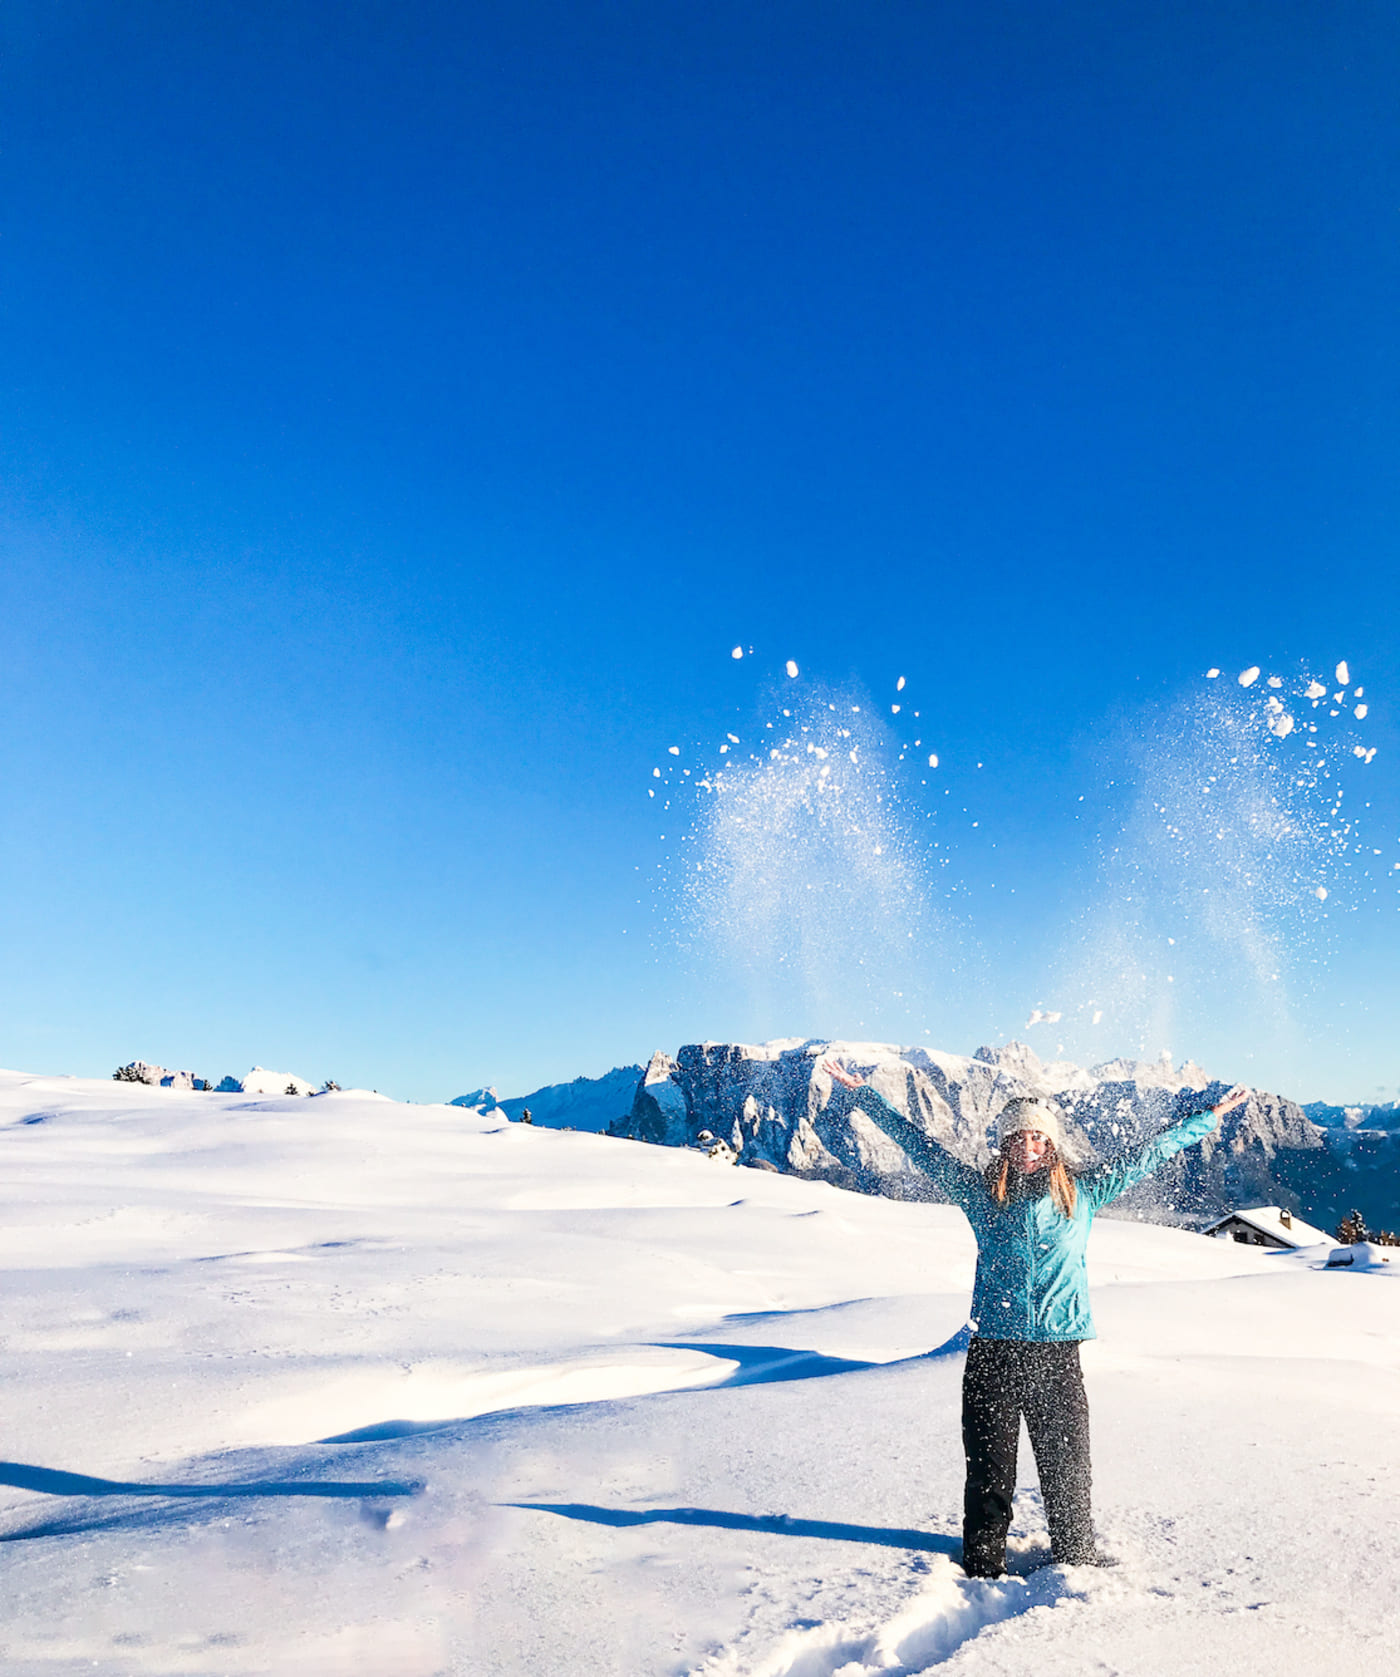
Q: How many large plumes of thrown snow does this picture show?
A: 2